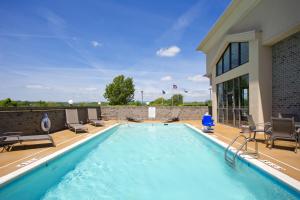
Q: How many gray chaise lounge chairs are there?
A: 5